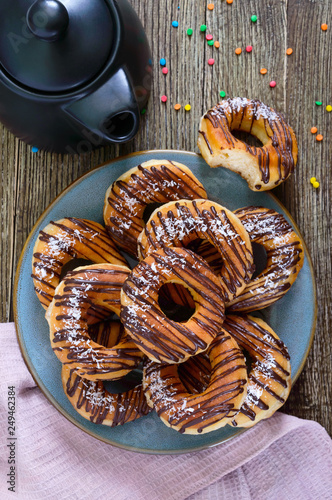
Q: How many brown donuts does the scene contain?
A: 10